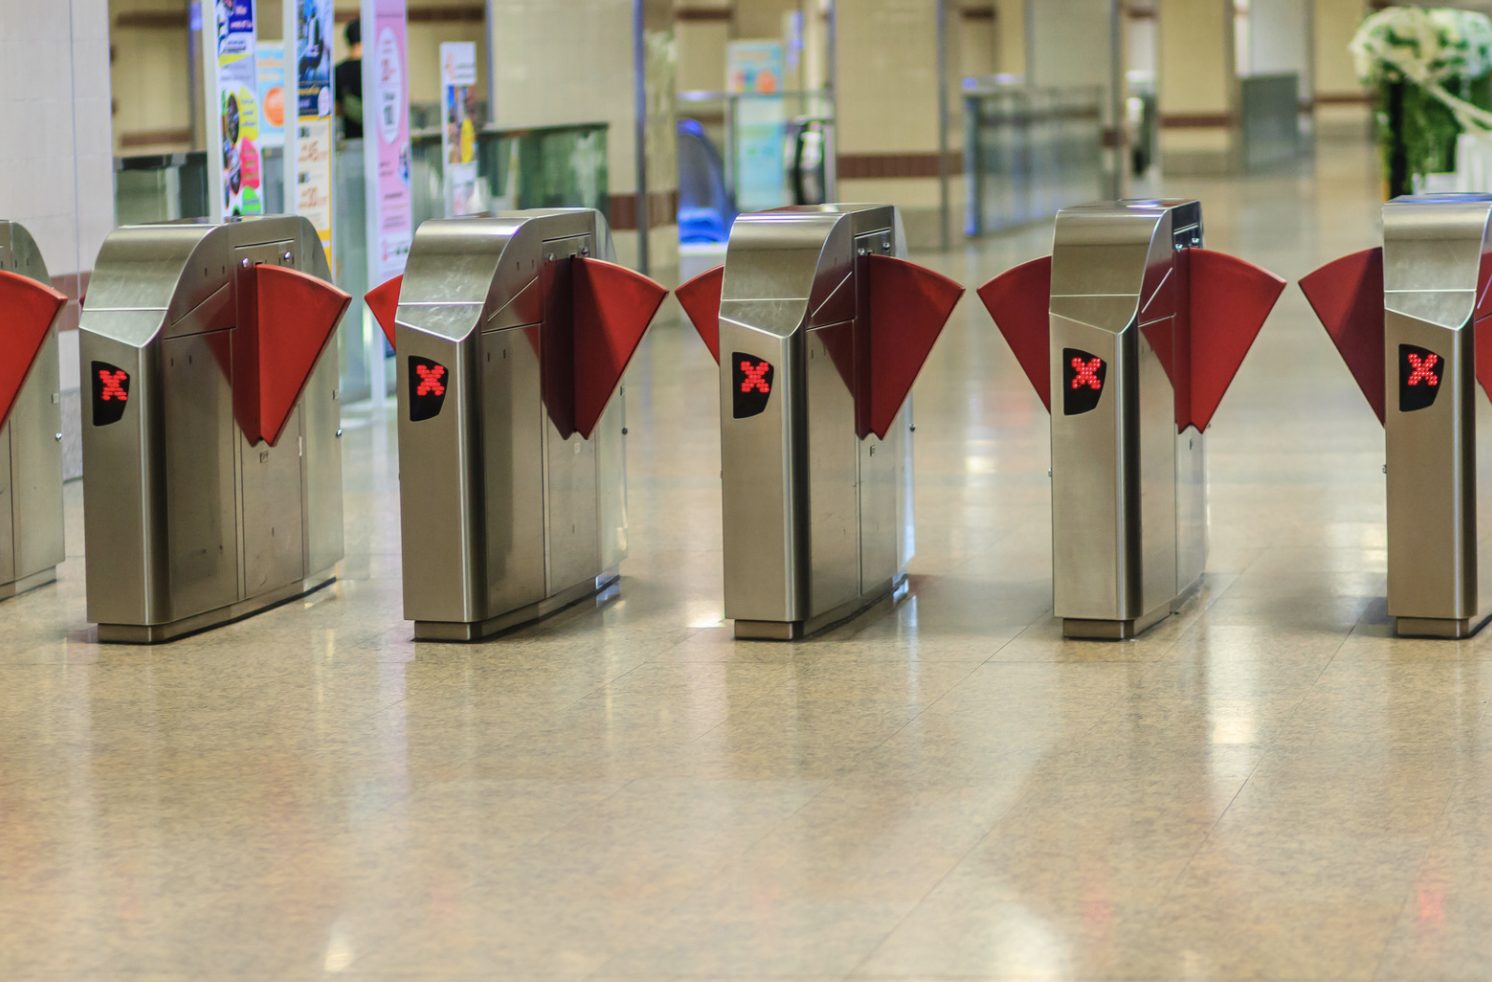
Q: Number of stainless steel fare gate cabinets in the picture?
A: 6